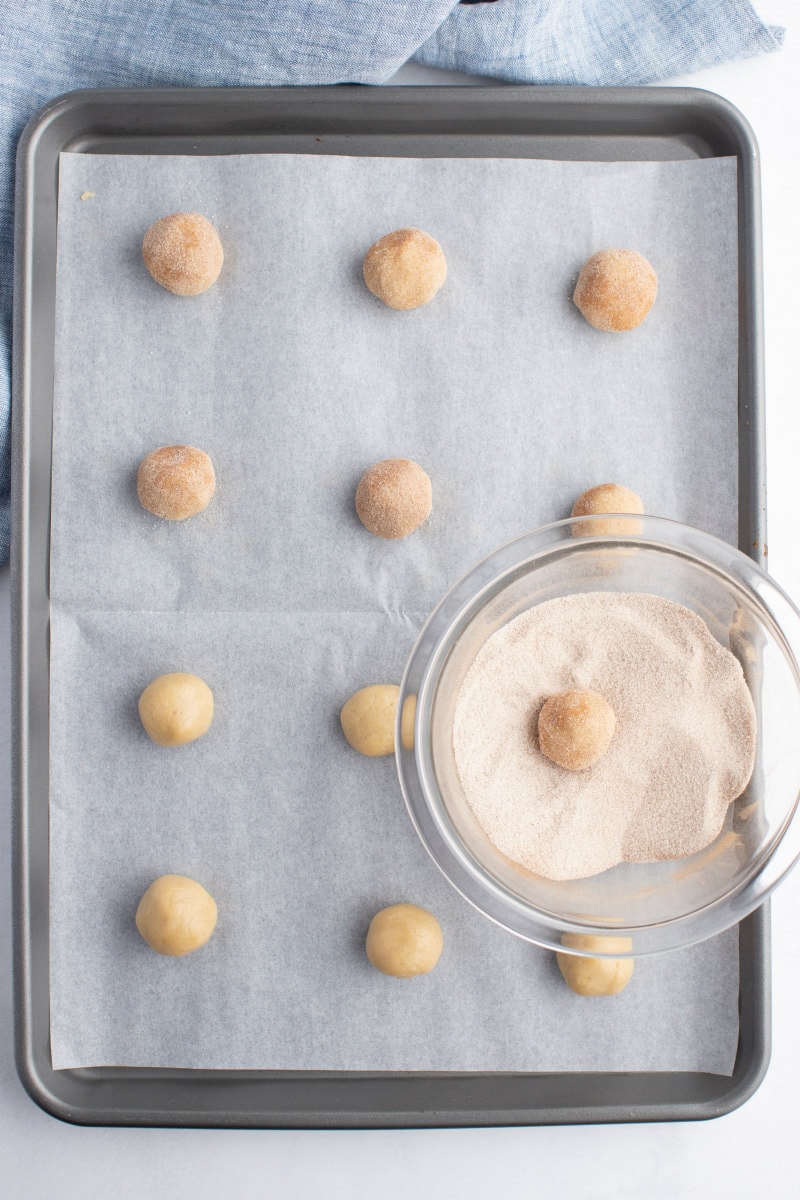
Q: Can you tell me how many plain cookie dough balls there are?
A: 5